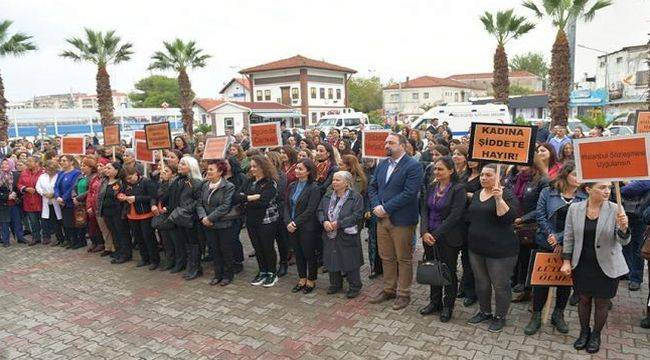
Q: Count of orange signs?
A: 11